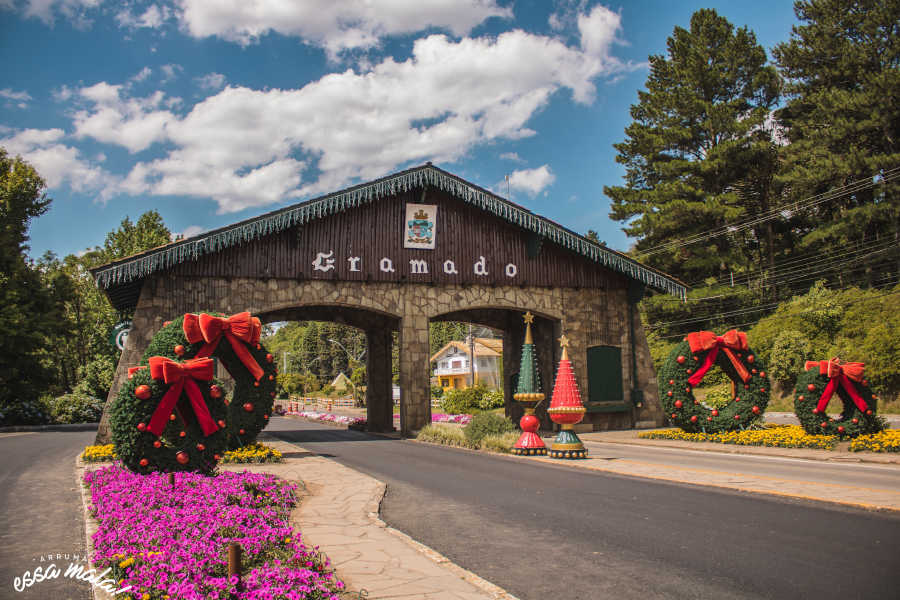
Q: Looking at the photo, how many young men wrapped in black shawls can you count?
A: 0